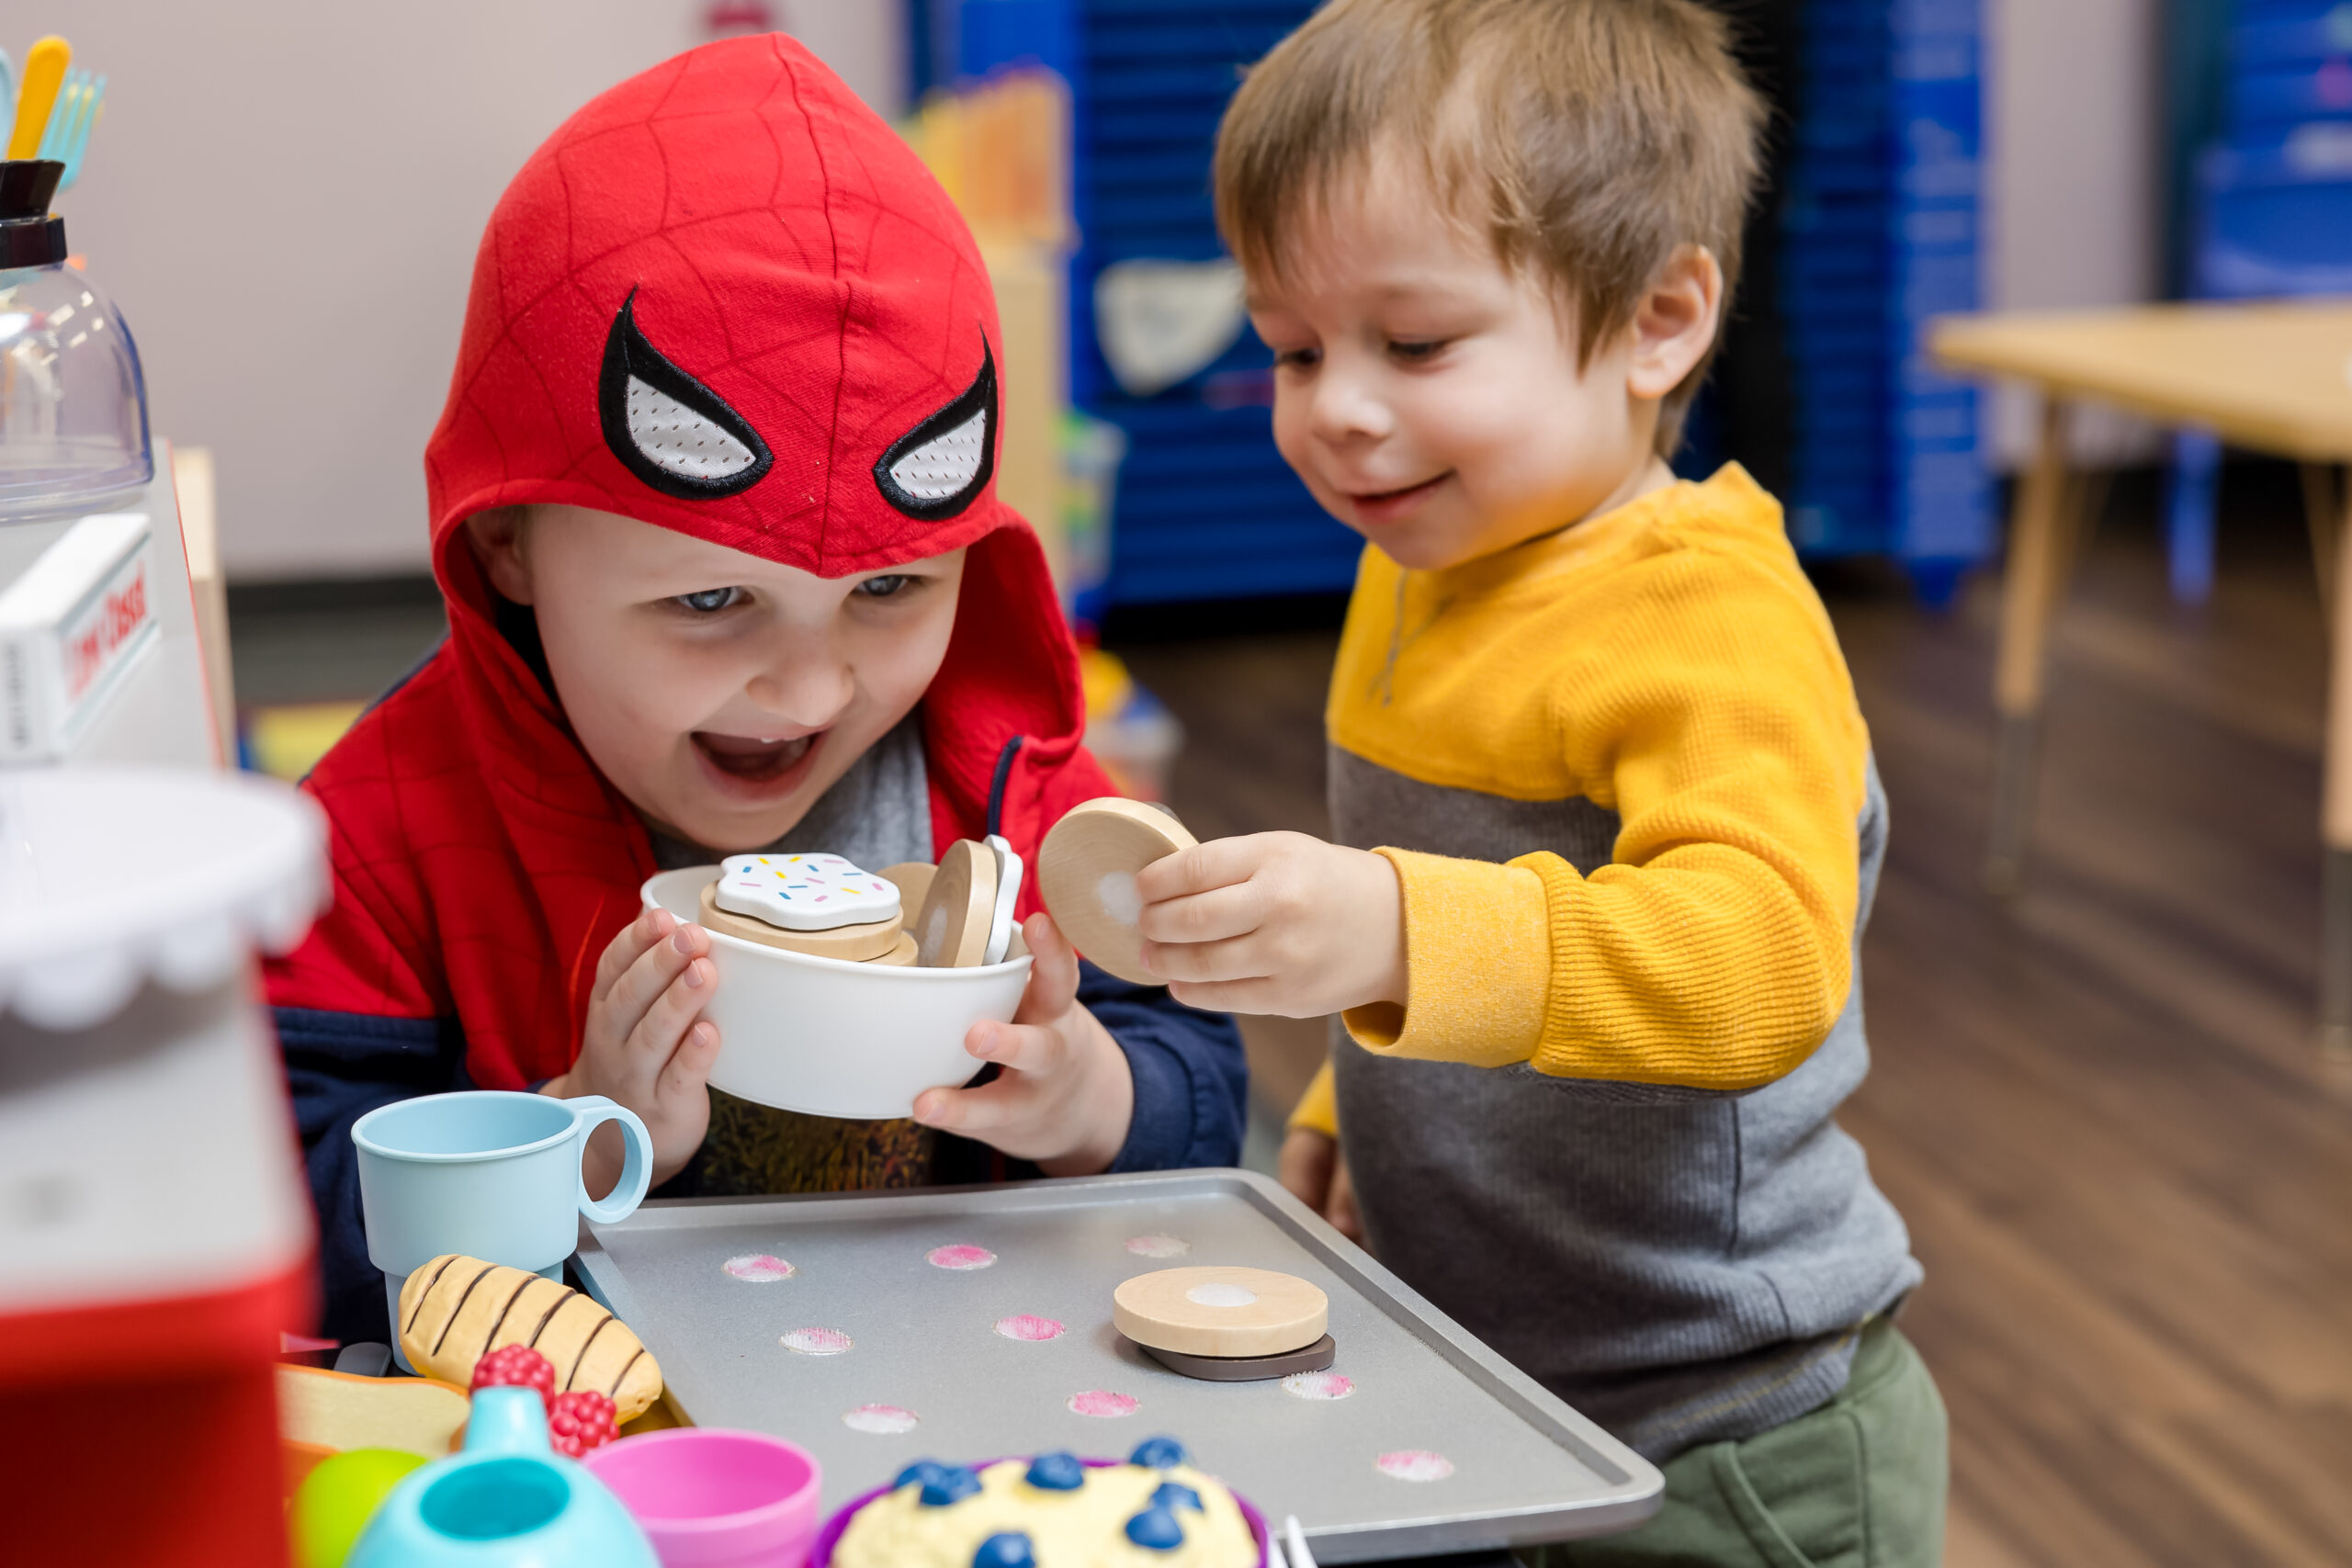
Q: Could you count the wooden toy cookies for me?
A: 6